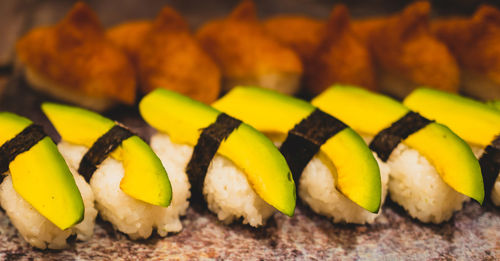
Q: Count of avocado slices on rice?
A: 6